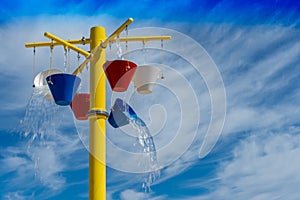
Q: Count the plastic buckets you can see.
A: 6